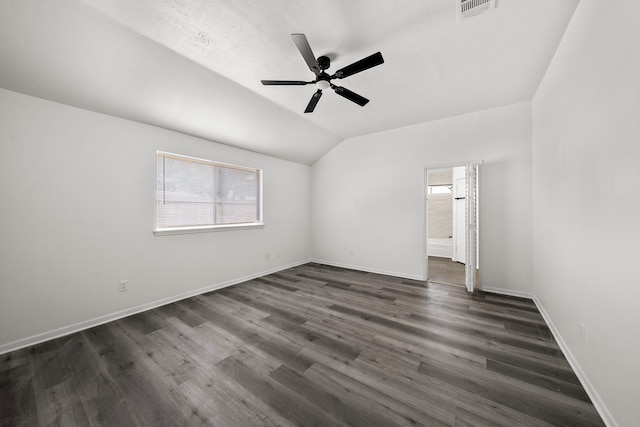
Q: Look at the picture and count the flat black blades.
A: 5